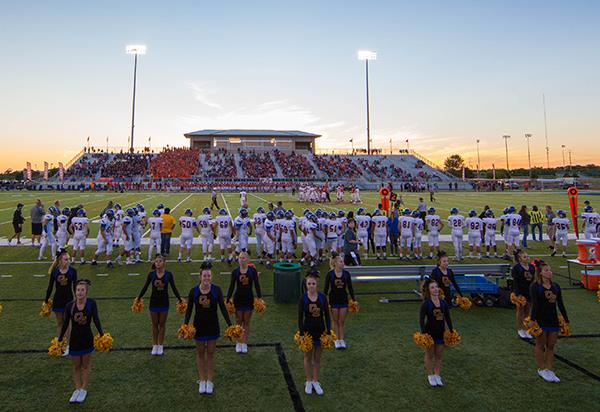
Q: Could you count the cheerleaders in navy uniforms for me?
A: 11